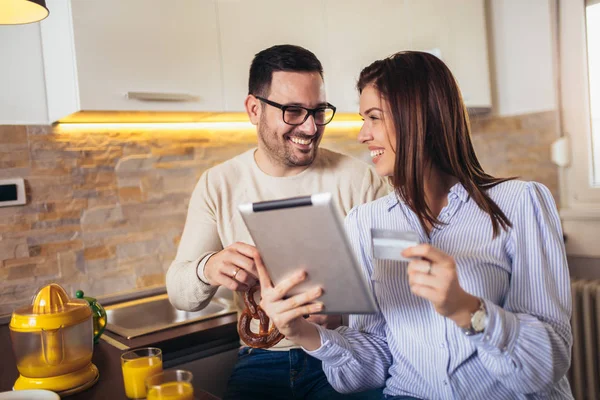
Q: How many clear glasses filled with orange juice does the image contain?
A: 2